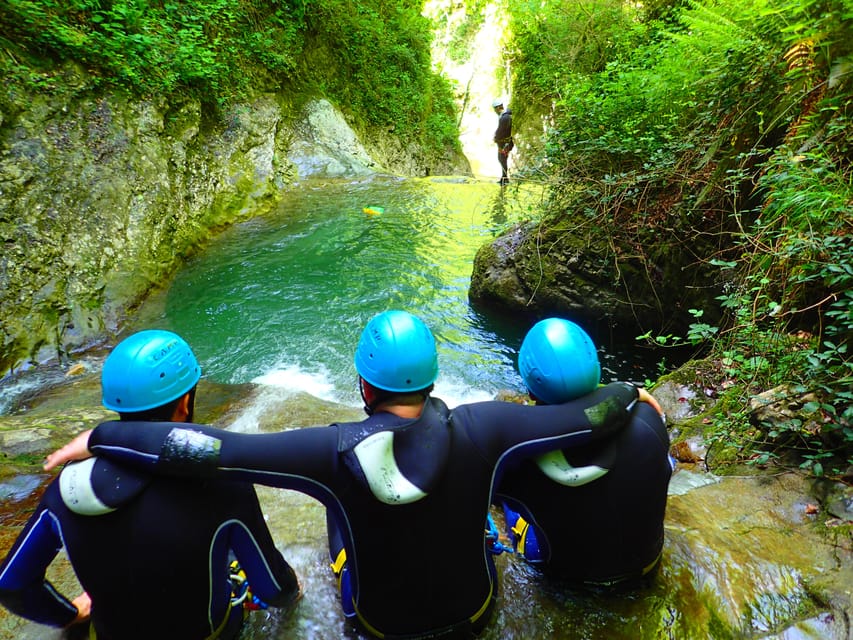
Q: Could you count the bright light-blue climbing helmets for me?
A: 3